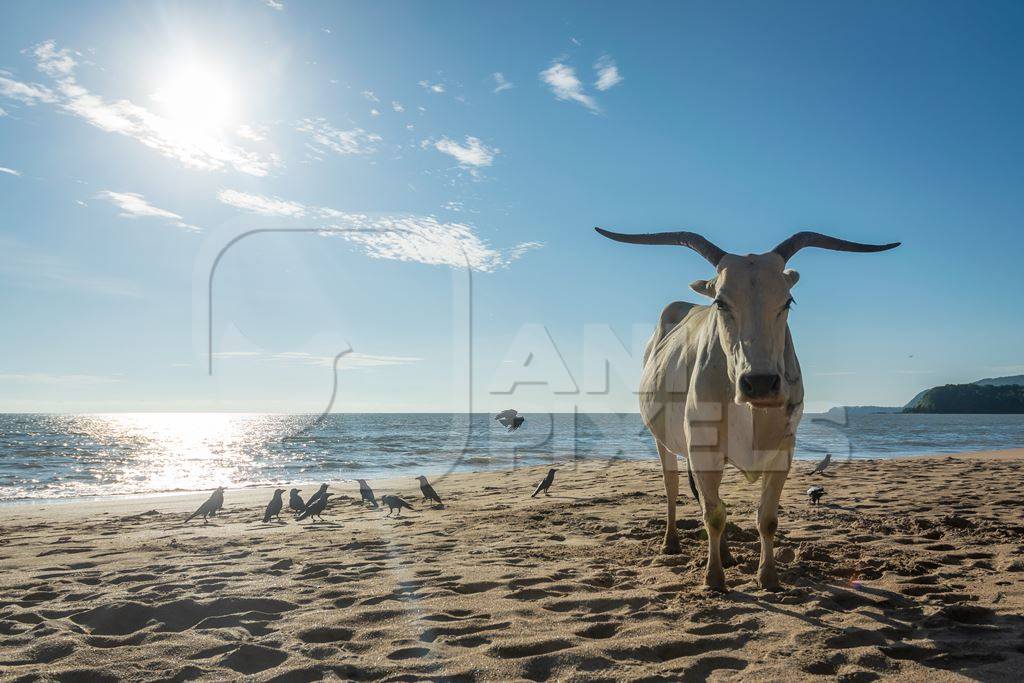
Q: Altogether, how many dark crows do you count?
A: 12